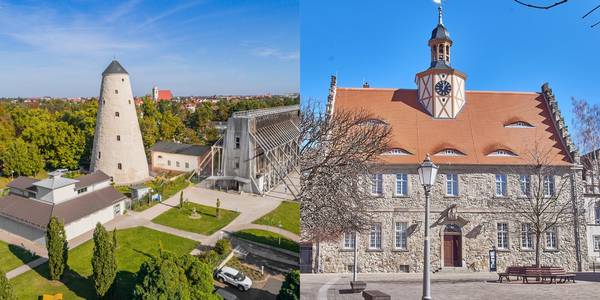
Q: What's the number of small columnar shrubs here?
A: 2